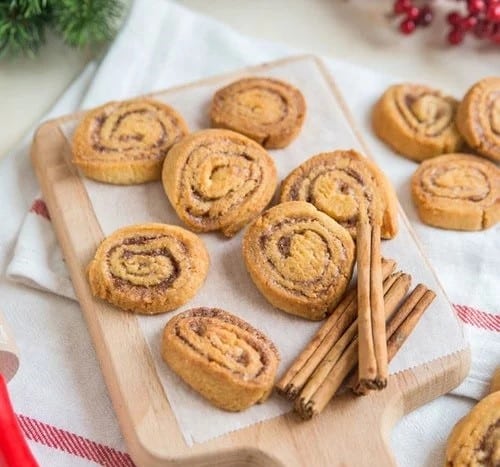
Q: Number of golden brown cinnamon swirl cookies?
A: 11